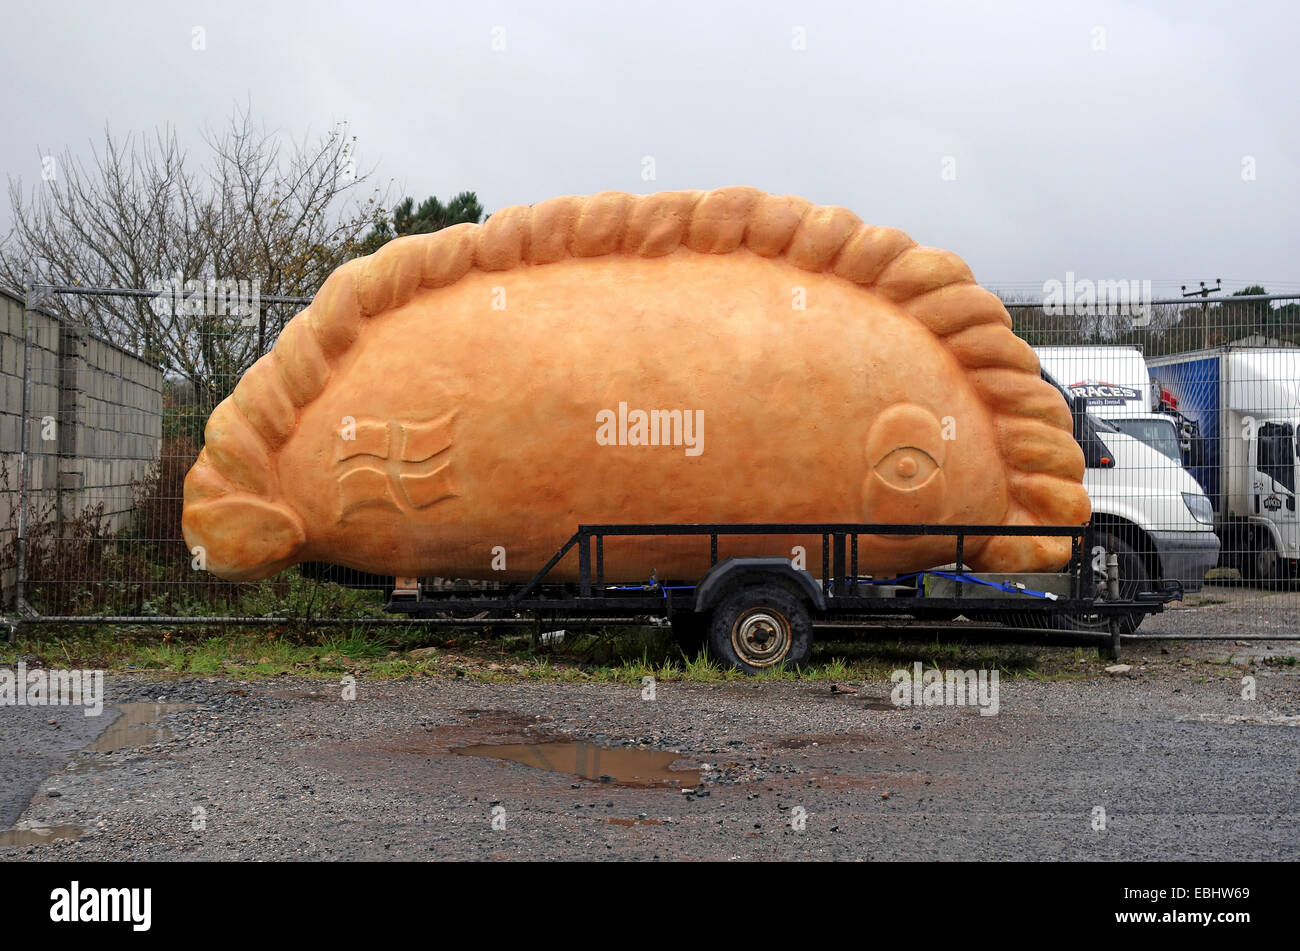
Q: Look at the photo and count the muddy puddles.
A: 3